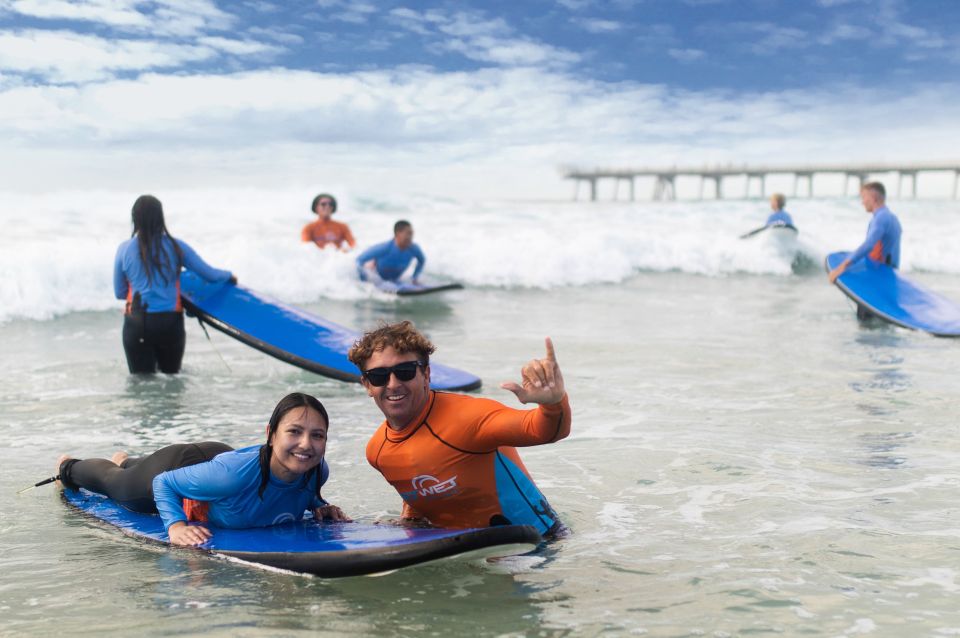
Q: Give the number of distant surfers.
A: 5